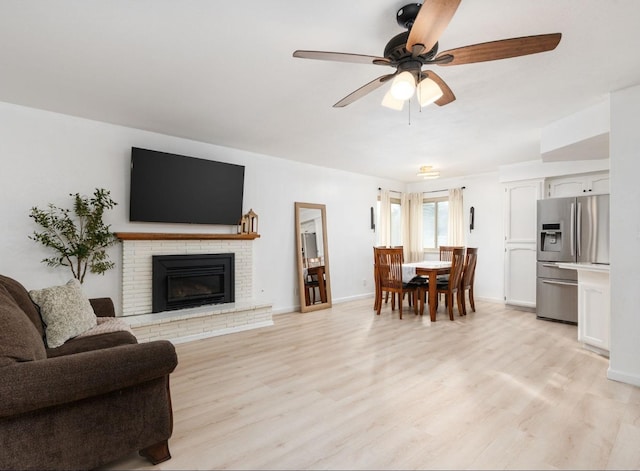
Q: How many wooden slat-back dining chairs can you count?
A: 6